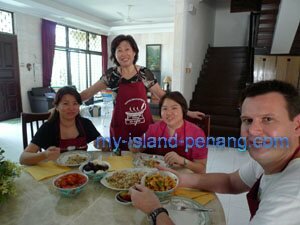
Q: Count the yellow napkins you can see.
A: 3